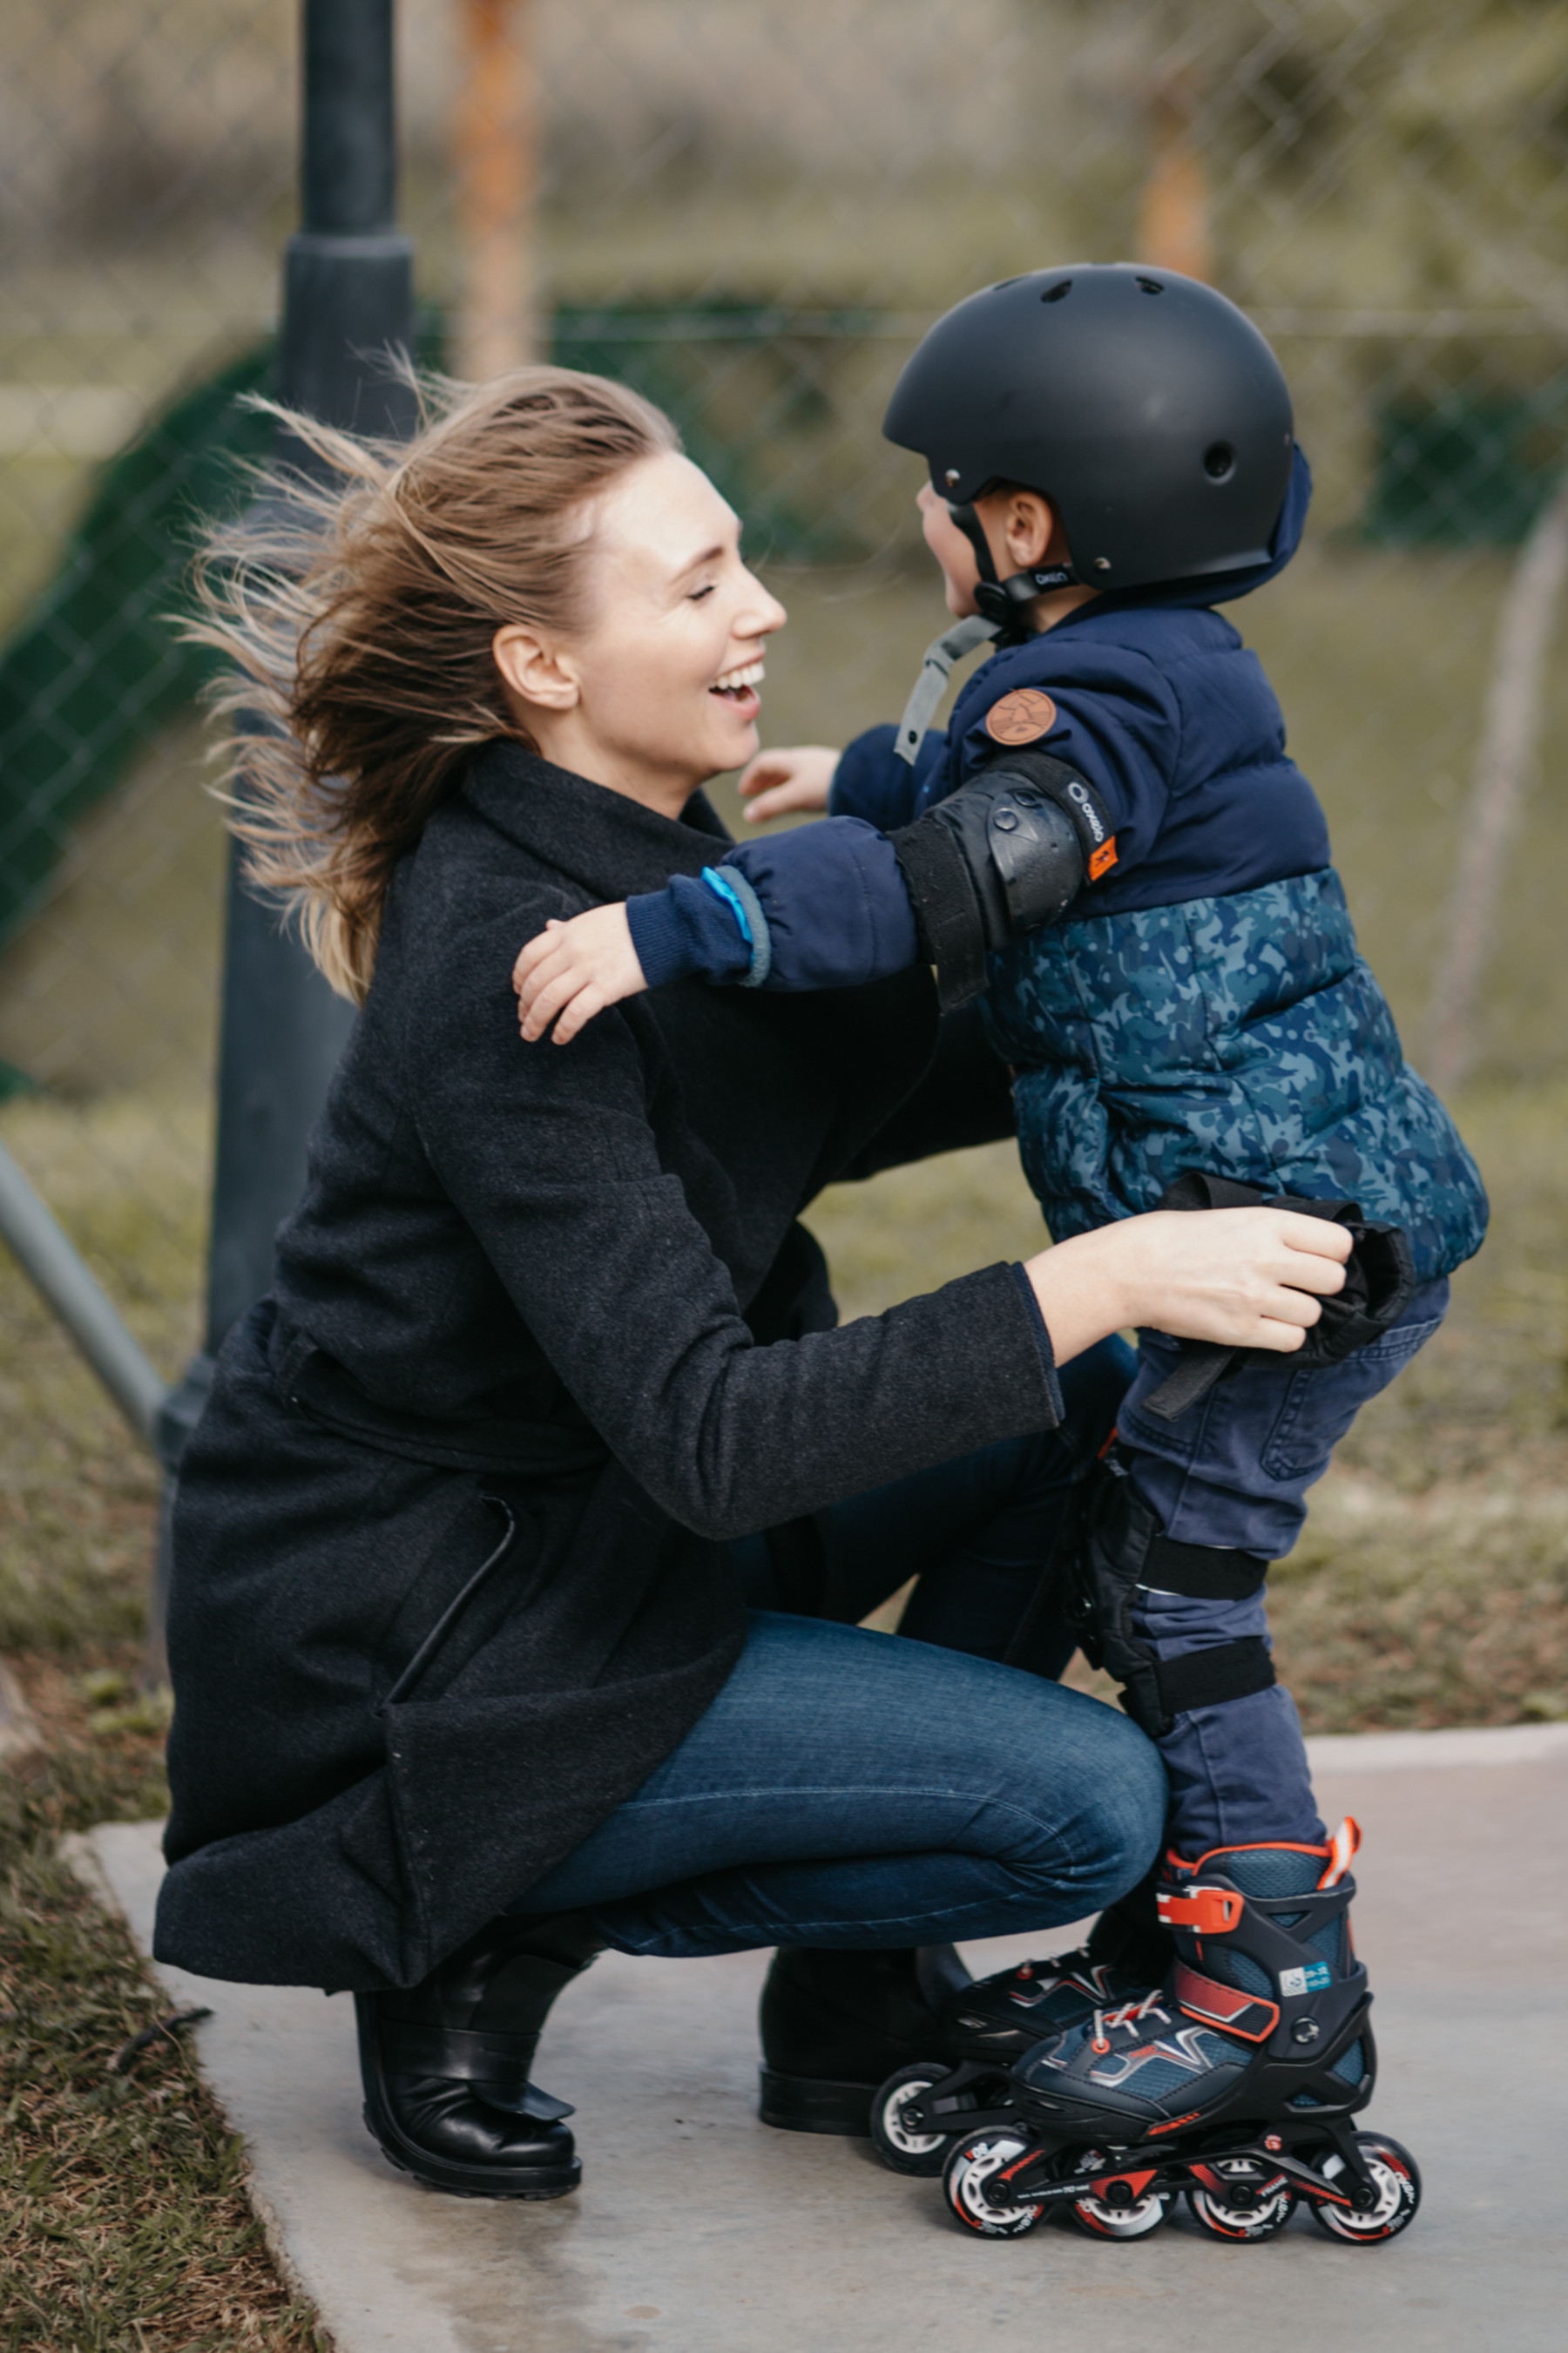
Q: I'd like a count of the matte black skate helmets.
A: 1